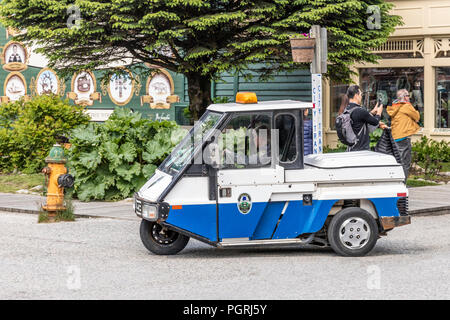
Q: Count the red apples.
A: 0